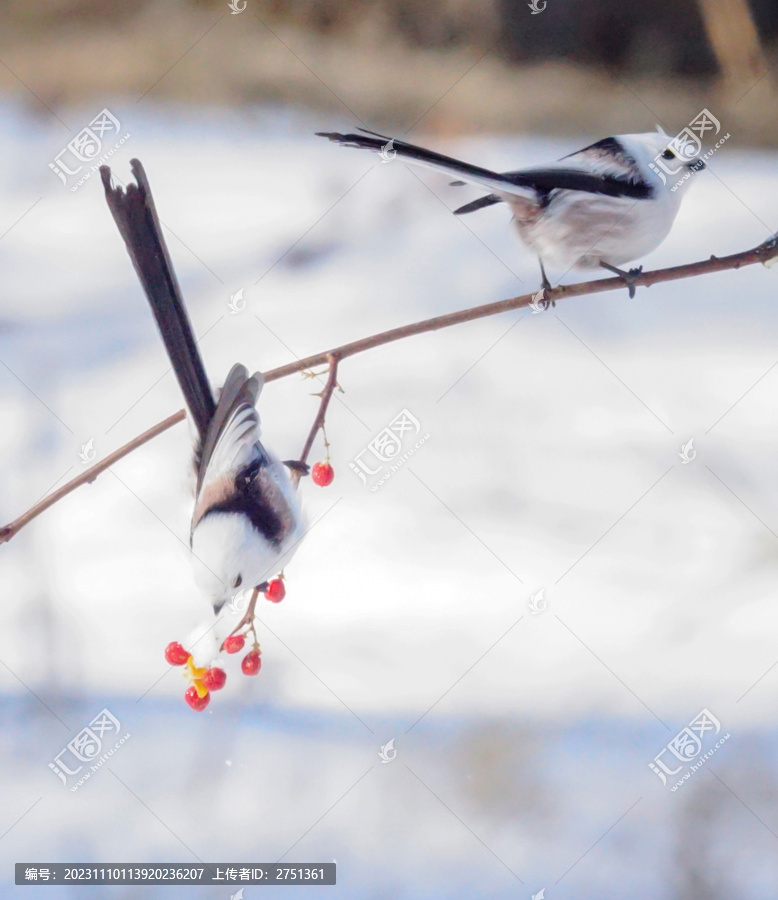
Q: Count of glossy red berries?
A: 7